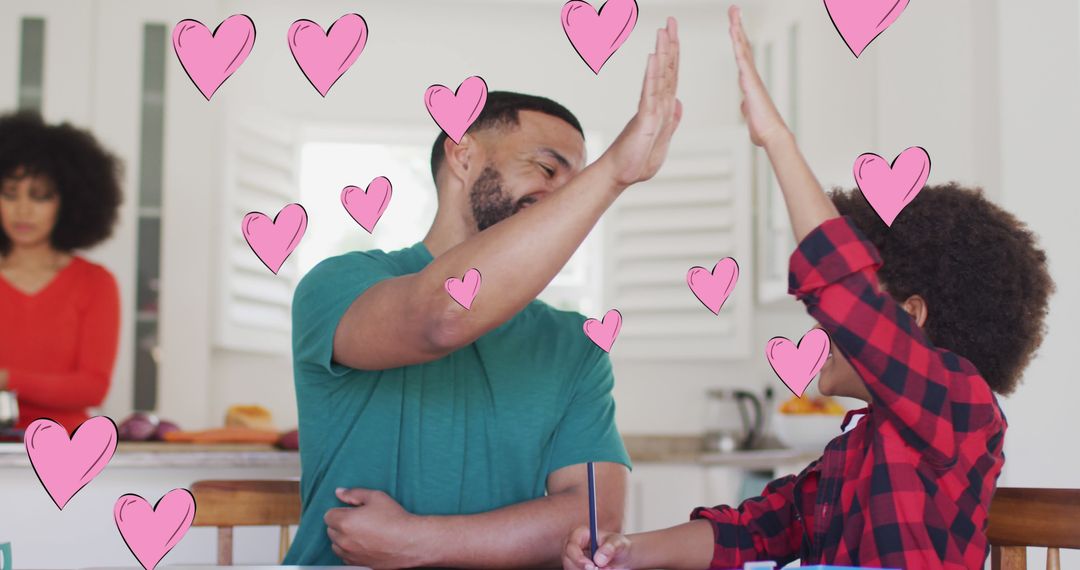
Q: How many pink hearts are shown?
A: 14